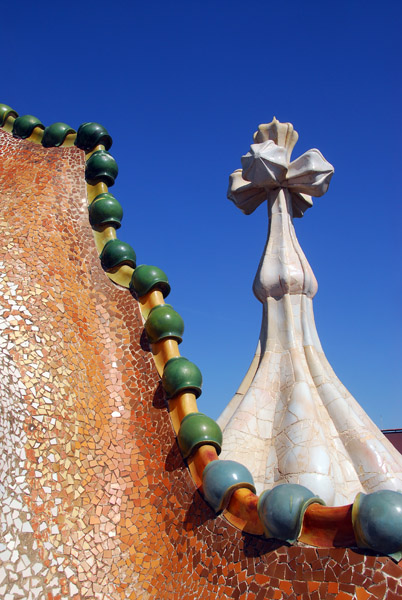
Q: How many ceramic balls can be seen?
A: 14